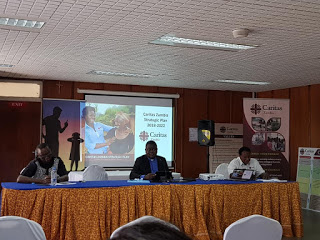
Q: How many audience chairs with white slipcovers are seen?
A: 3